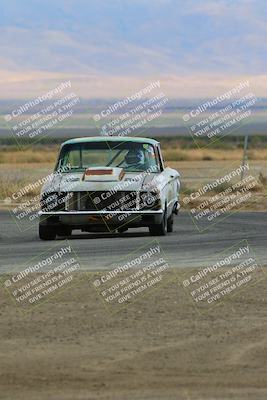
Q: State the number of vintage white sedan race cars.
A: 1